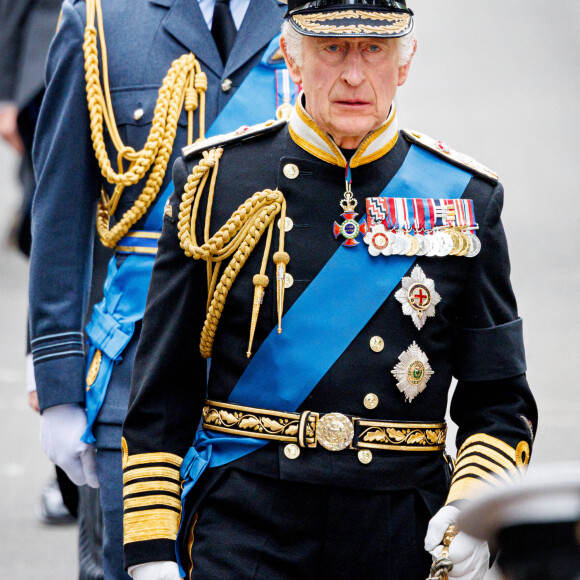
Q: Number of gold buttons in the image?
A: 7